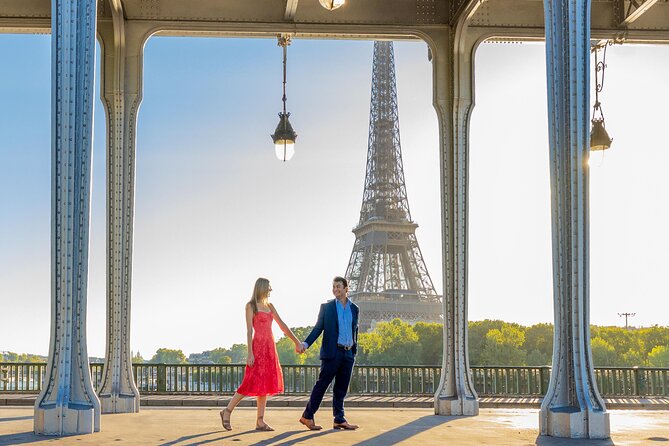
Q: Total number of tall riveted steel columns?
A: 4